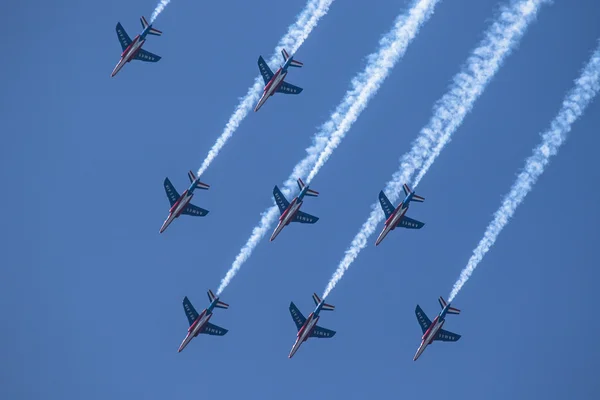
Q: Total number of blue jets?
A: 8